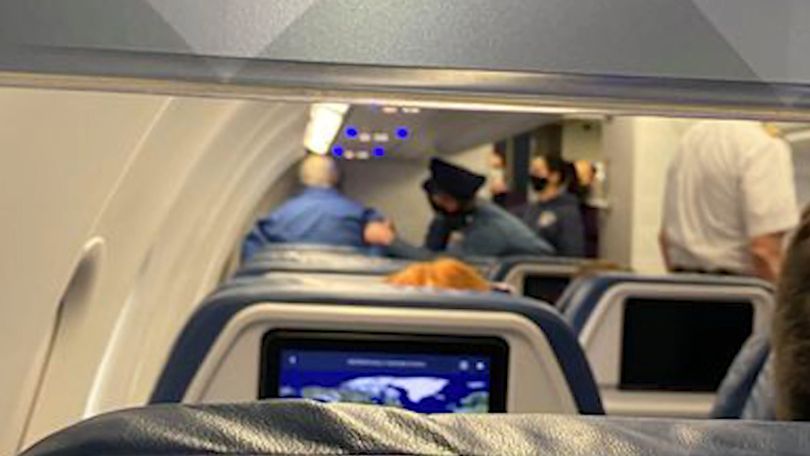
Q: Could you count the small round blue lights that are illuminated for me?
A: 4